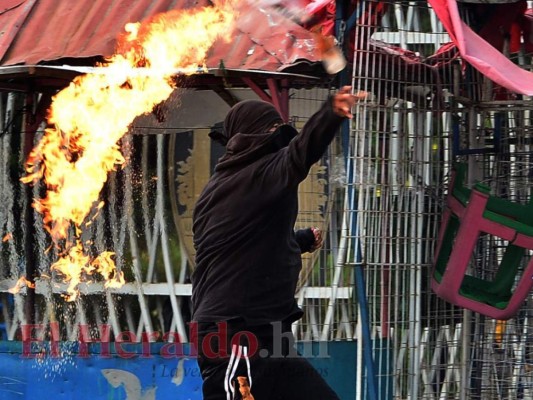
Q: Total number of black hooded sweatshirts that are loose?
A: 1